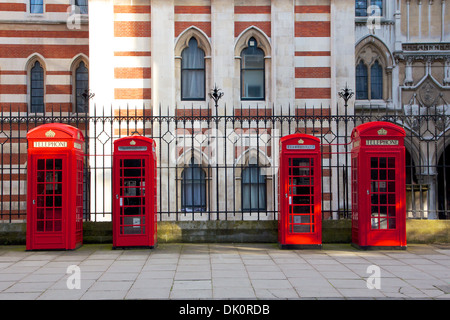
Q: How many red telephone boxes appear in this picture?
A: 4